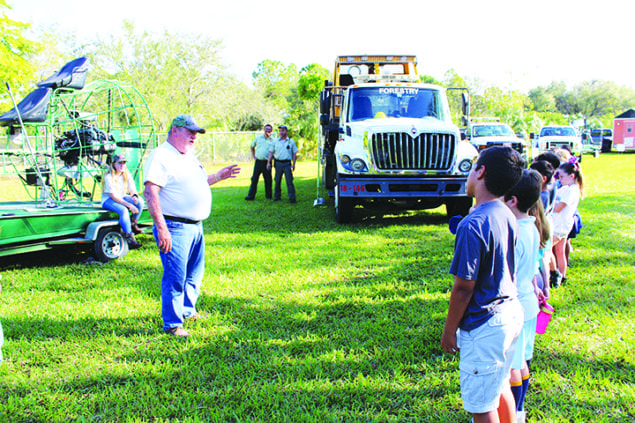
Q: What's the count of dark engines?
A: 1